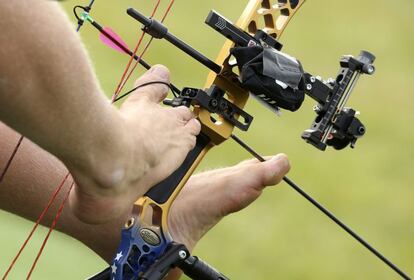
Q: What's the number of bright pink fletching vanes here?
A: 2